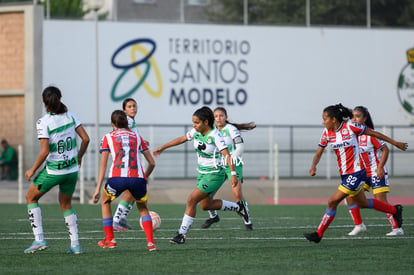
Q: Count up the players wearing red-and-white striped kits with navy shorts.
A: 3